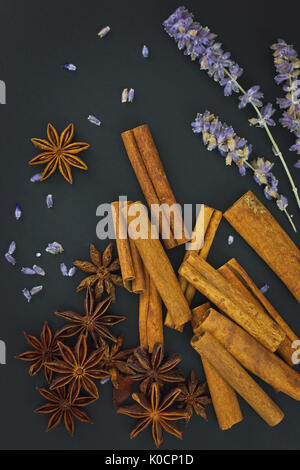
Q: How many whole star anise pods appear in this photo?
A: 10